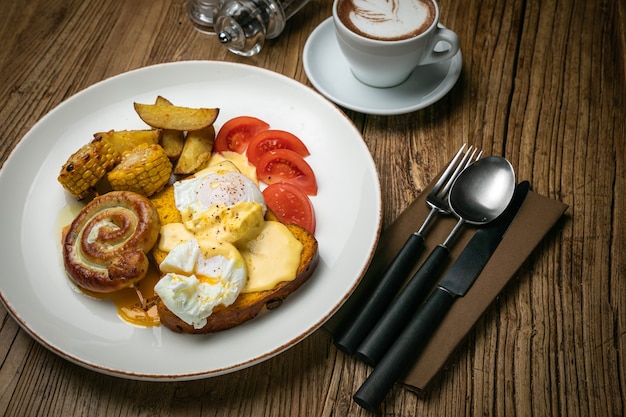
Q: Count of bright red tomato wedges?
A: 4